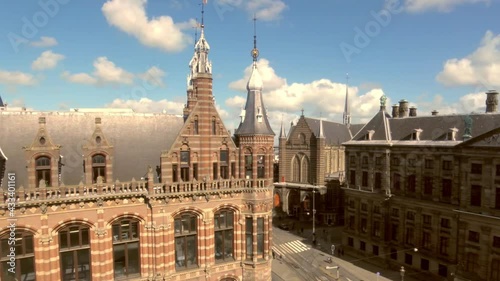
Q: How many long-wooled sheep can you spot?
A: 0